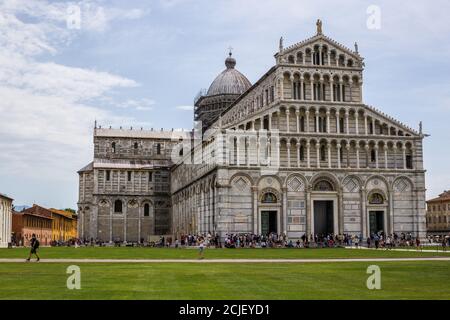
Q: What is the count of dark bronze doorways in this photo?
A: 3